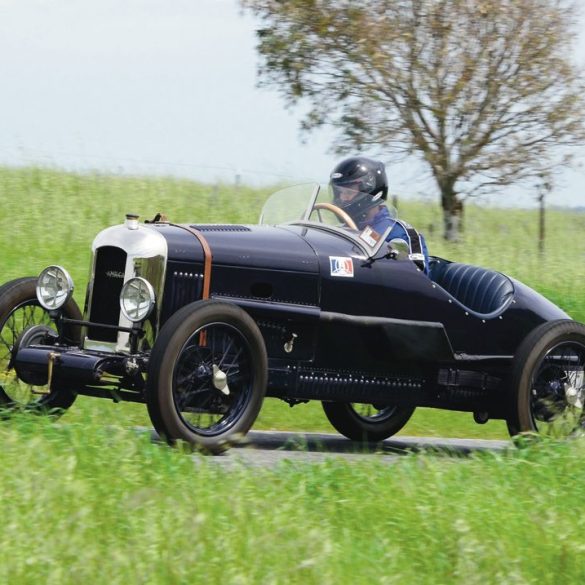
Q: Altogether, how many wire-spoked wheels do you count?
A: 4